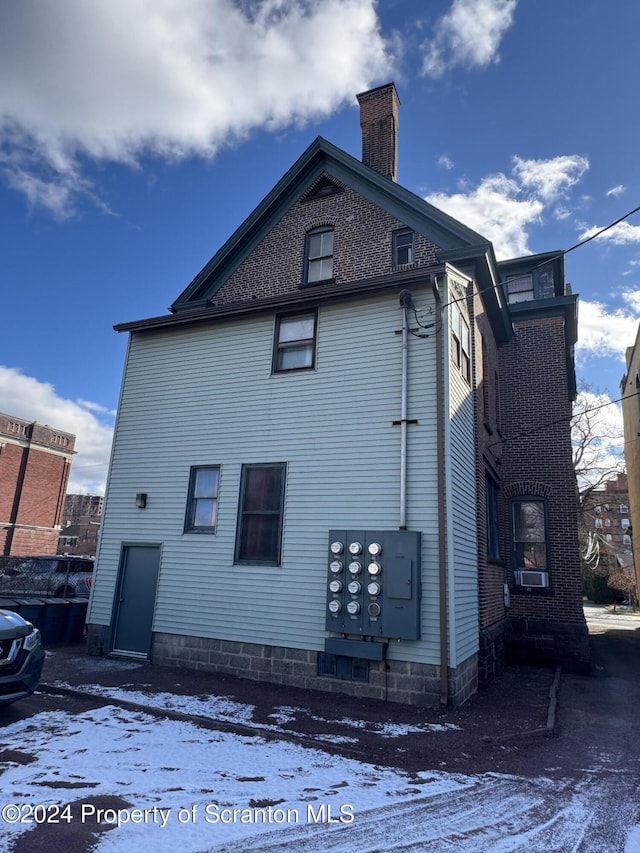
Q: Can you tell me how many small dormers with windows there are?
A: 1